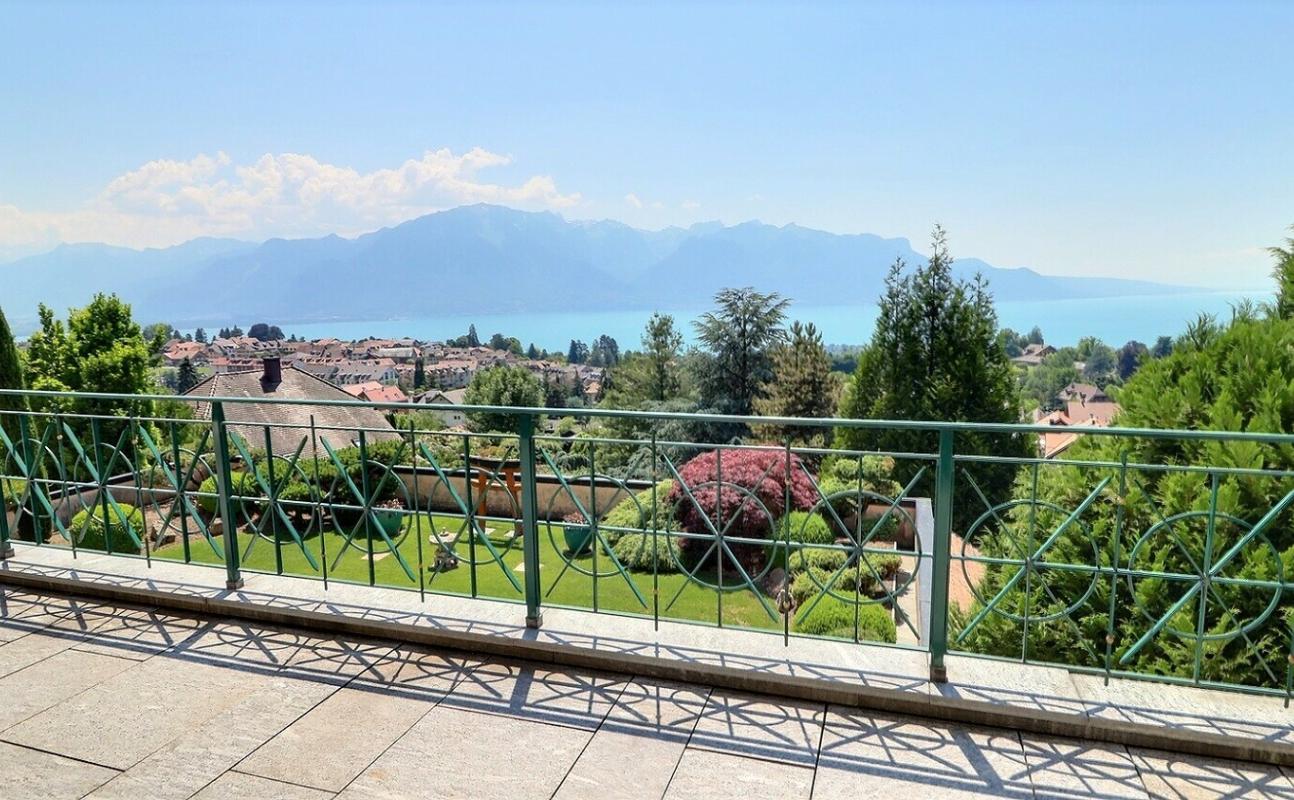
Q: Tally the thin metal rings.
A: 11